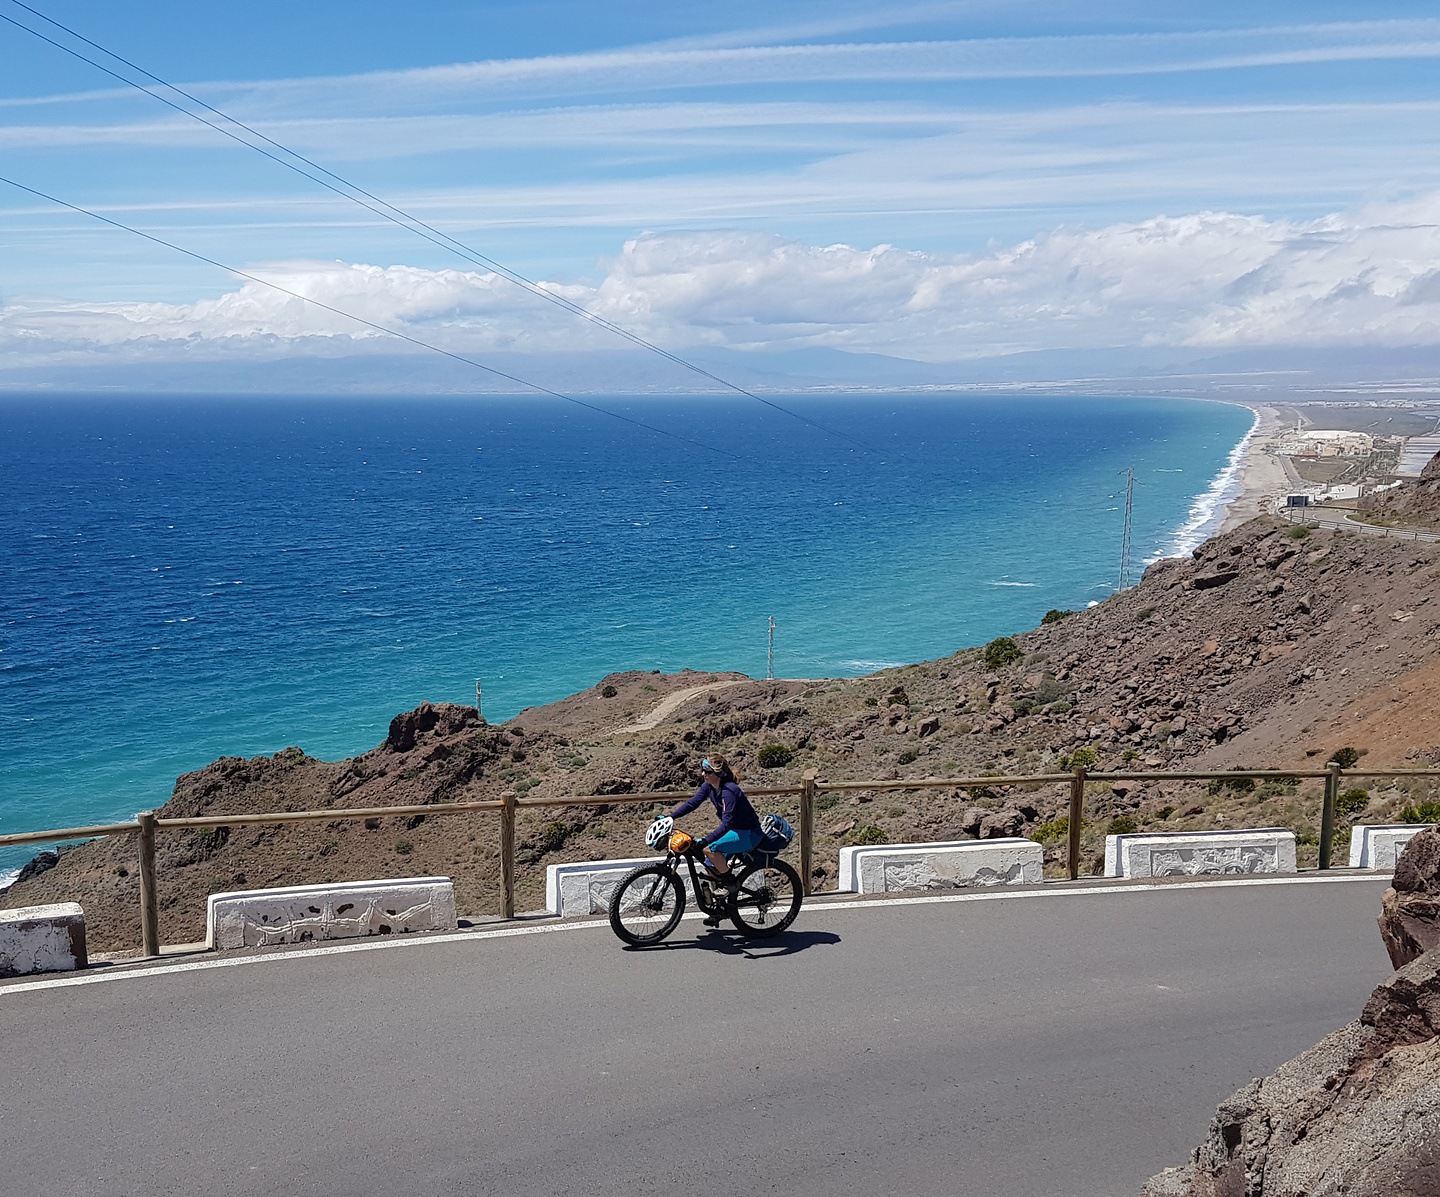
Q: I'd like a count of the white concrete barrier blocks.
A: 6